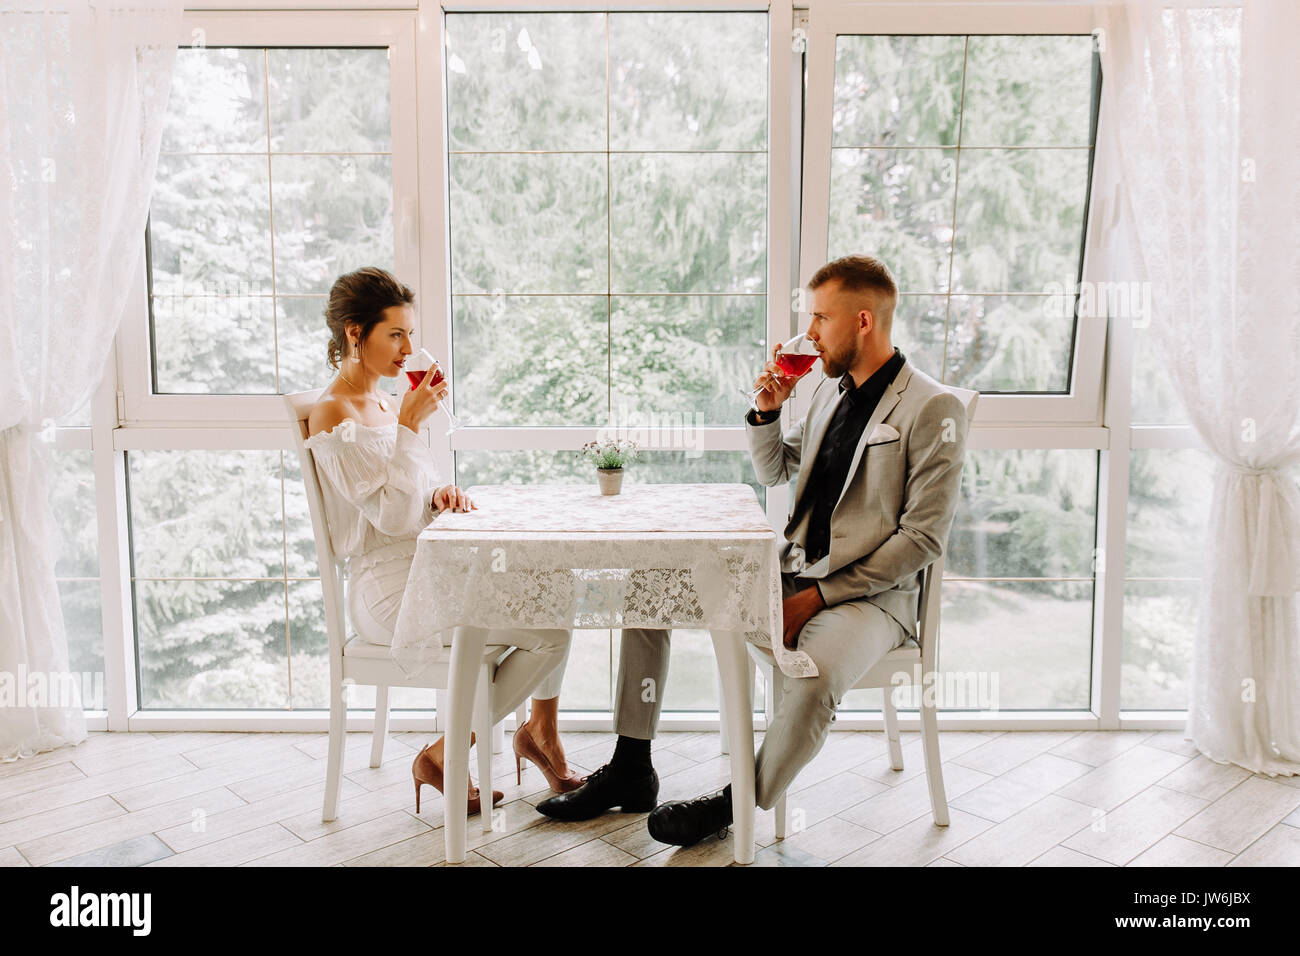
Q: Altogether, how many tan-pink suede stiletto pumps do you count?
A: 2